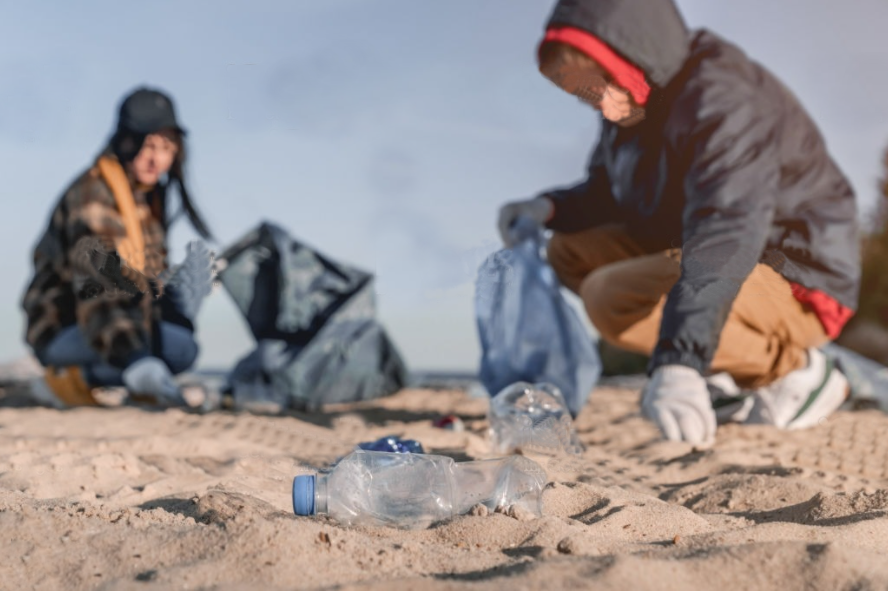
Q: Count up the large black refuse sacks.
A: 1